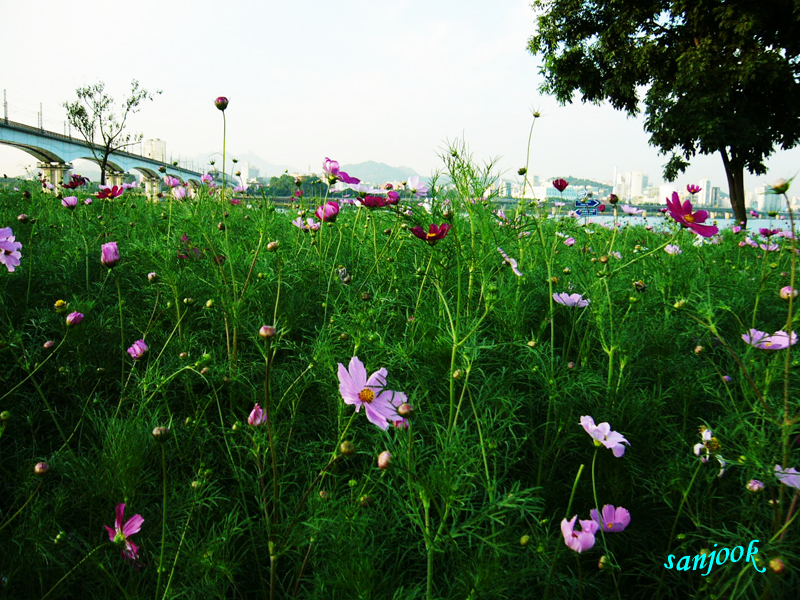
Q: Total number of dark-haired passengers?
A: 0